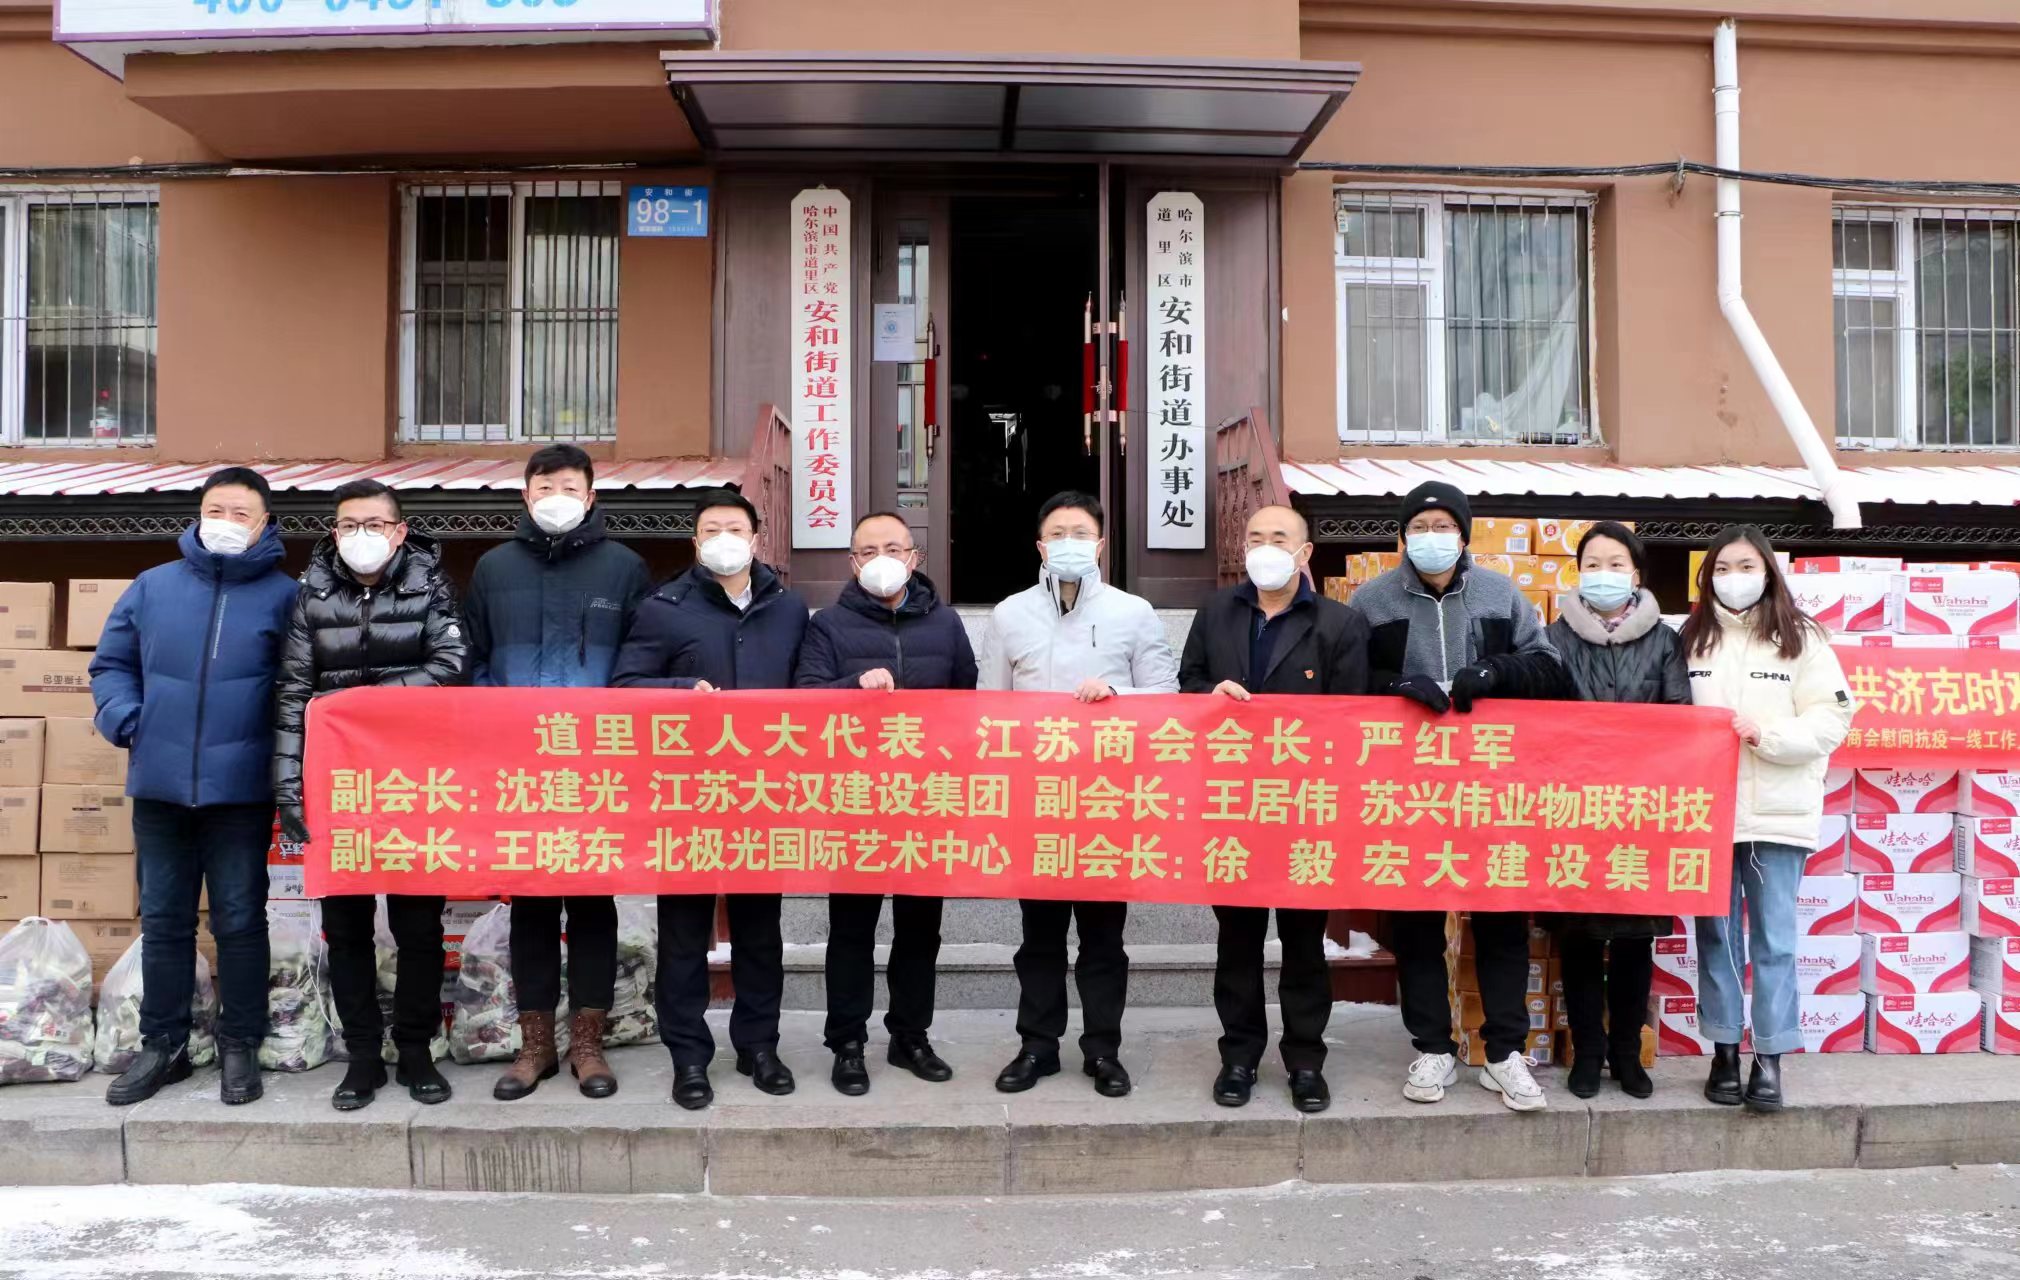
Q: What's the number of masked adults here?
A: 10